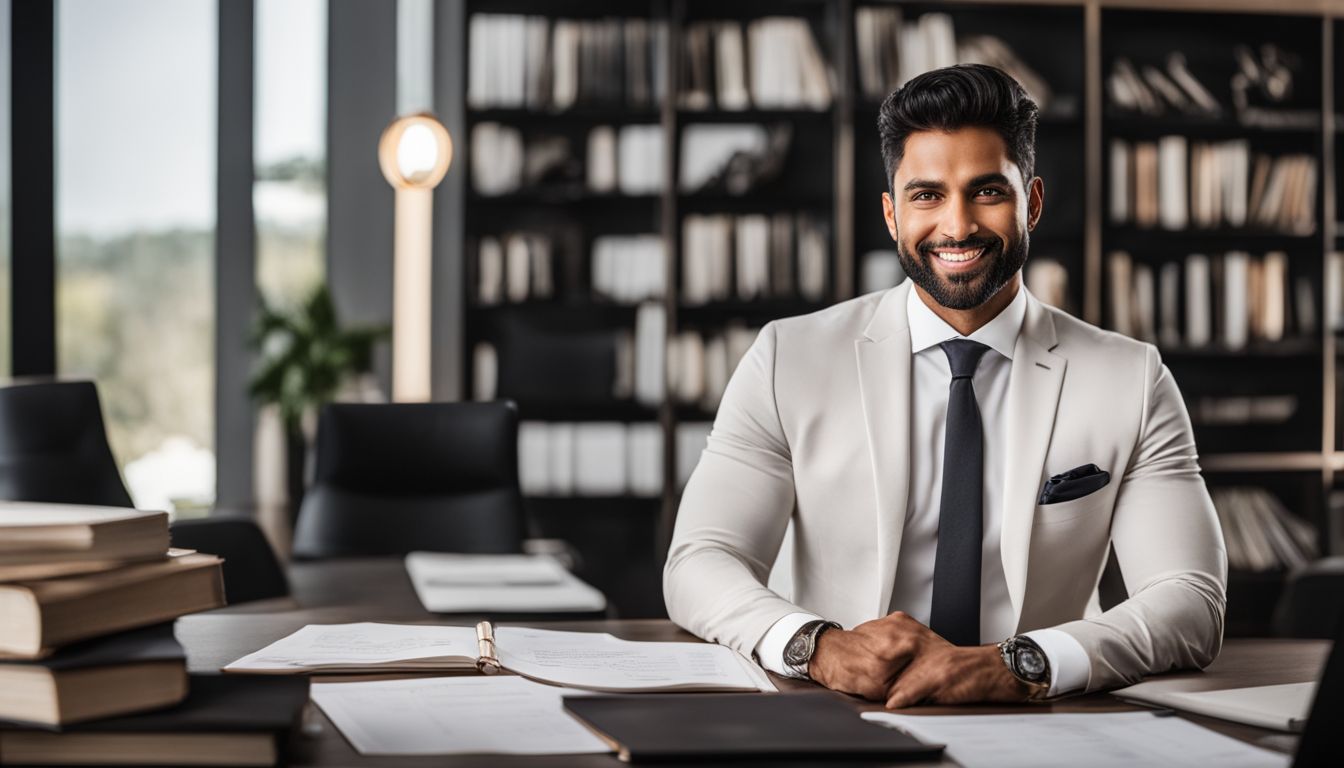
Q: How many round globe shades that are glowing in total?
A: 1